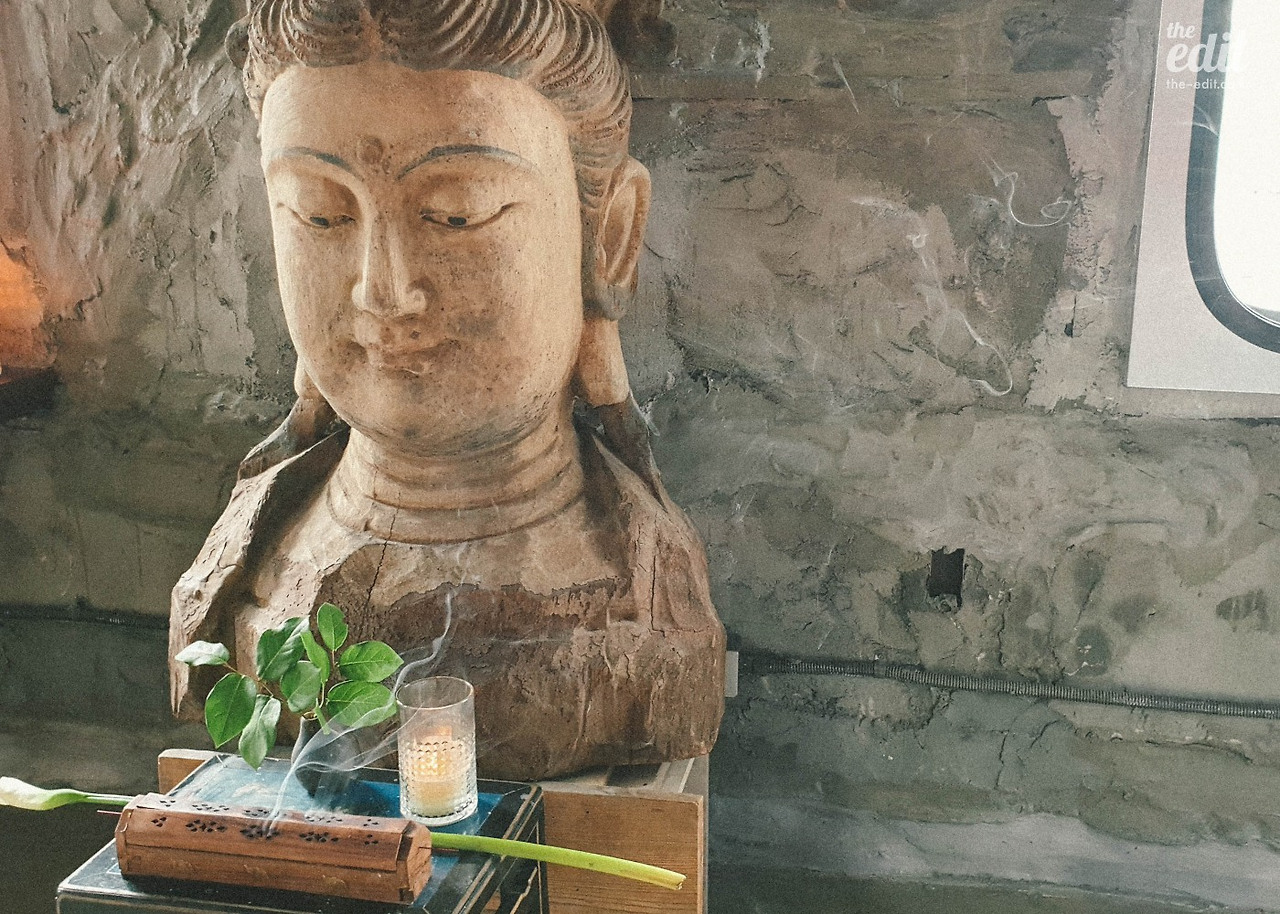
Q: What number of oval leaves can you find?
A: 9